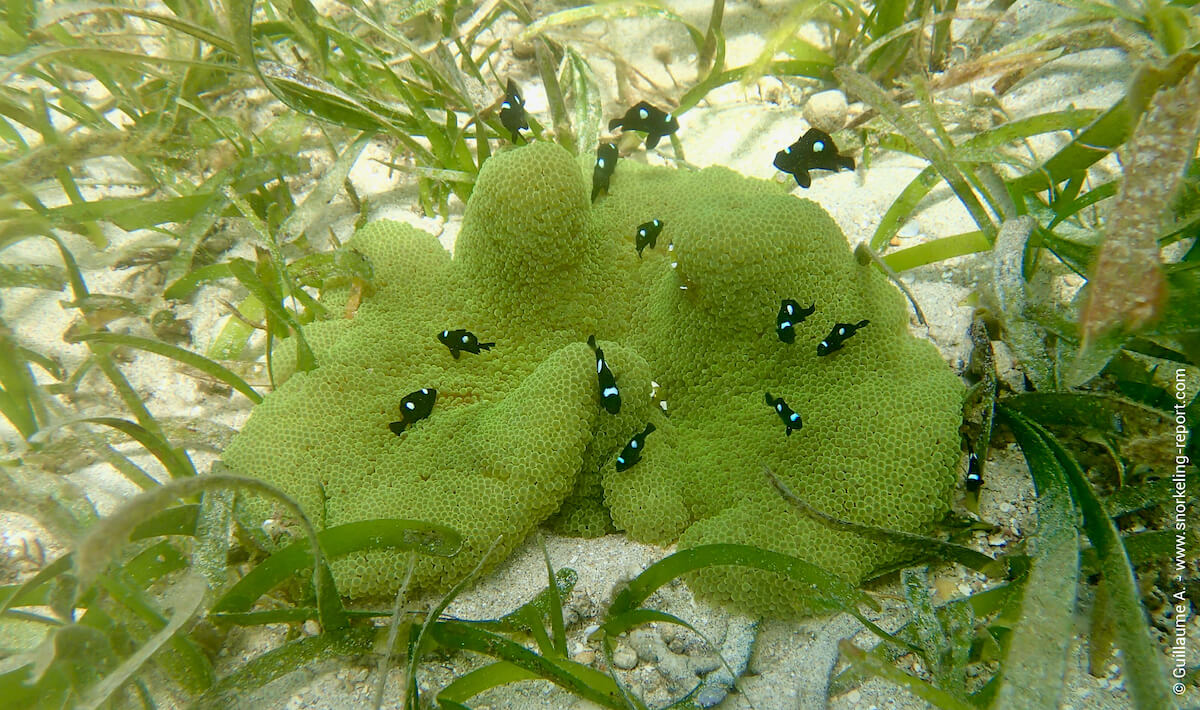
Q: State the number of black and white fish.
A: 13